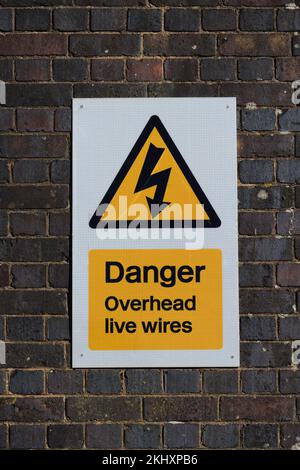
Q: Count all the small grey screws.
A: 4